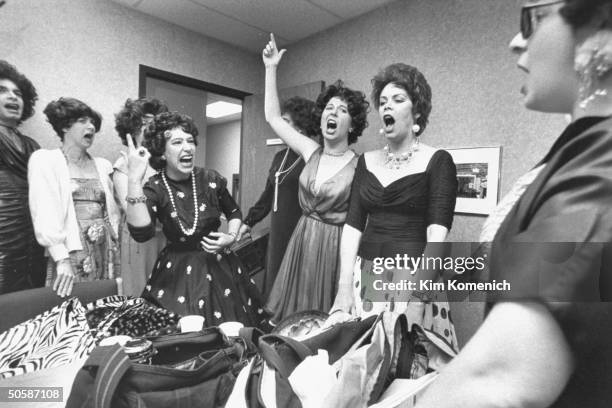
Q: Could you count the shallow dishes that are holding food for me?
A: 1